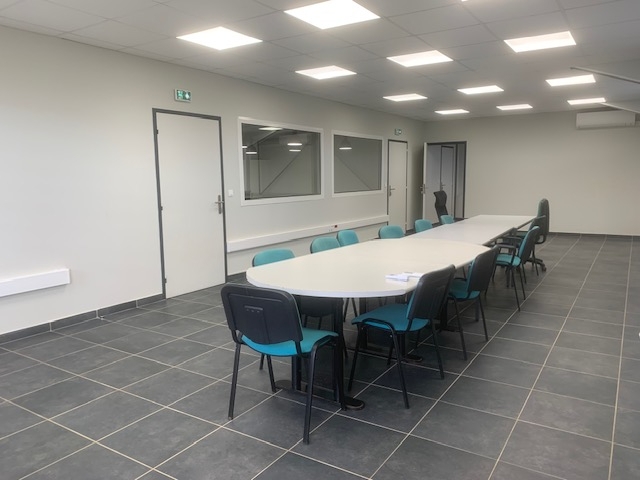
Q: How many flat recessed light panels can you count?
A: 11